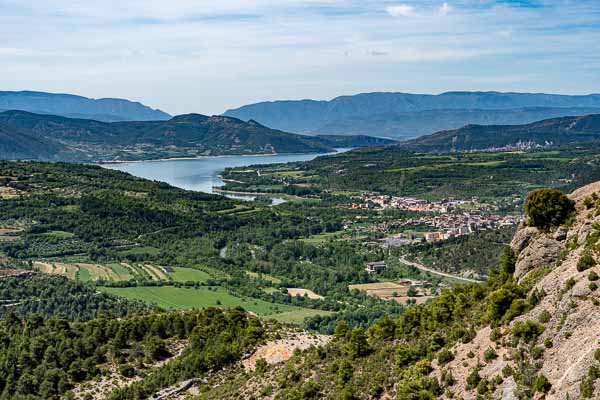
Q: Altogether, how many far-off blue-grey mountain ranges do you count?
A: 2